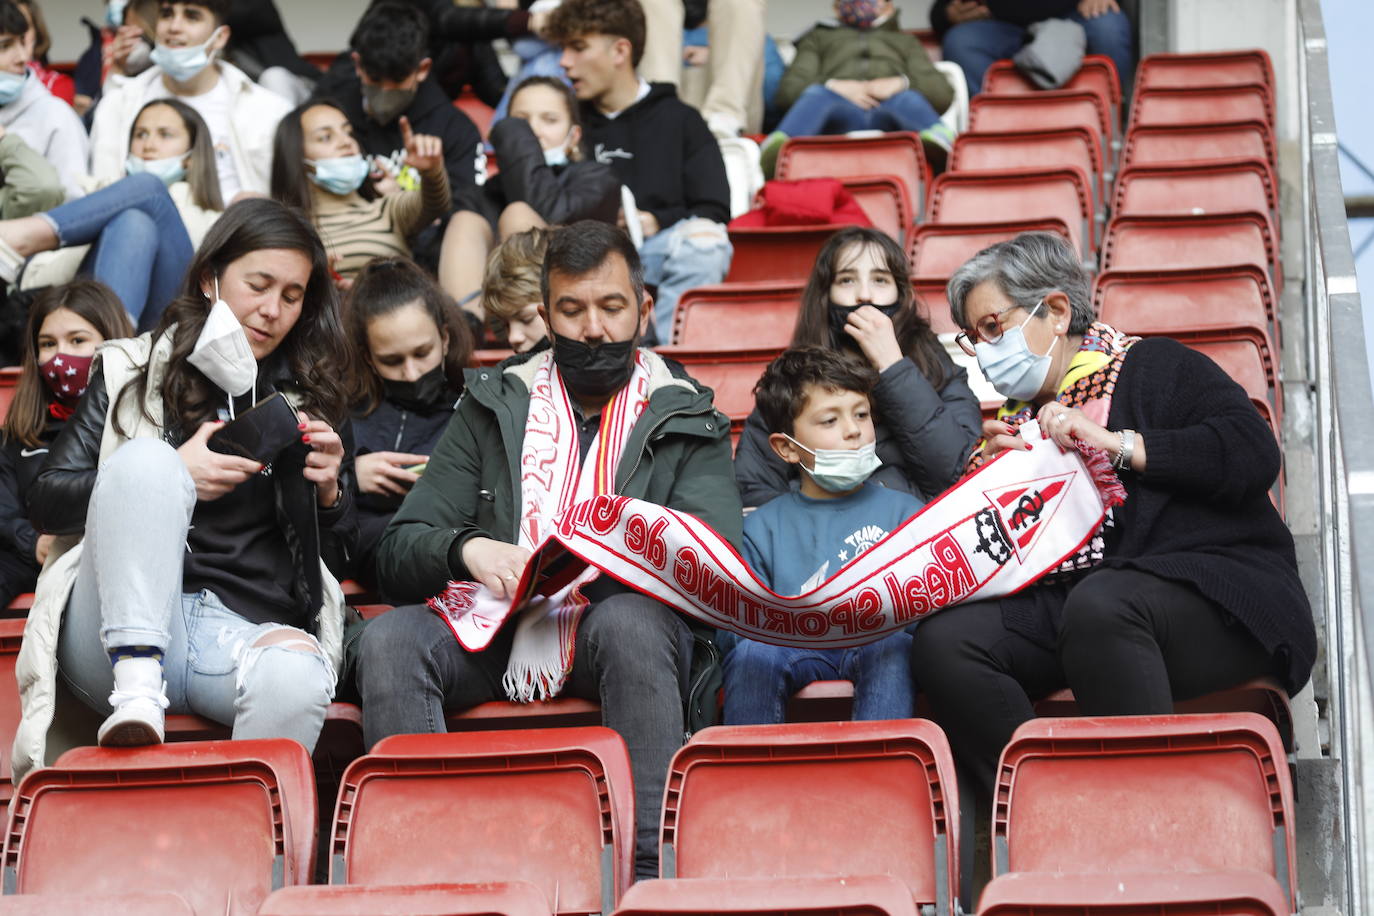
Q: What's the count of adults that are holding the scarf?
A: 2